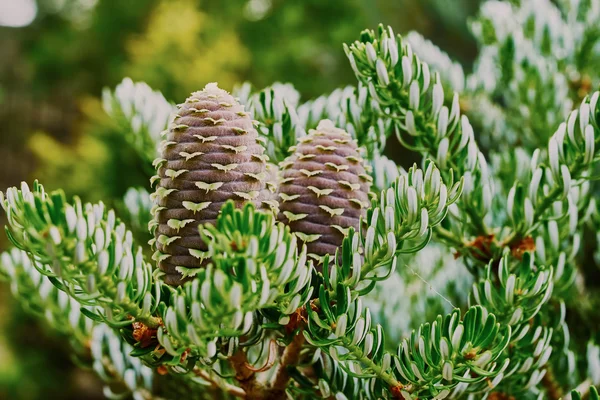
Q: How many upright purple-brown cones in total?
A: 2